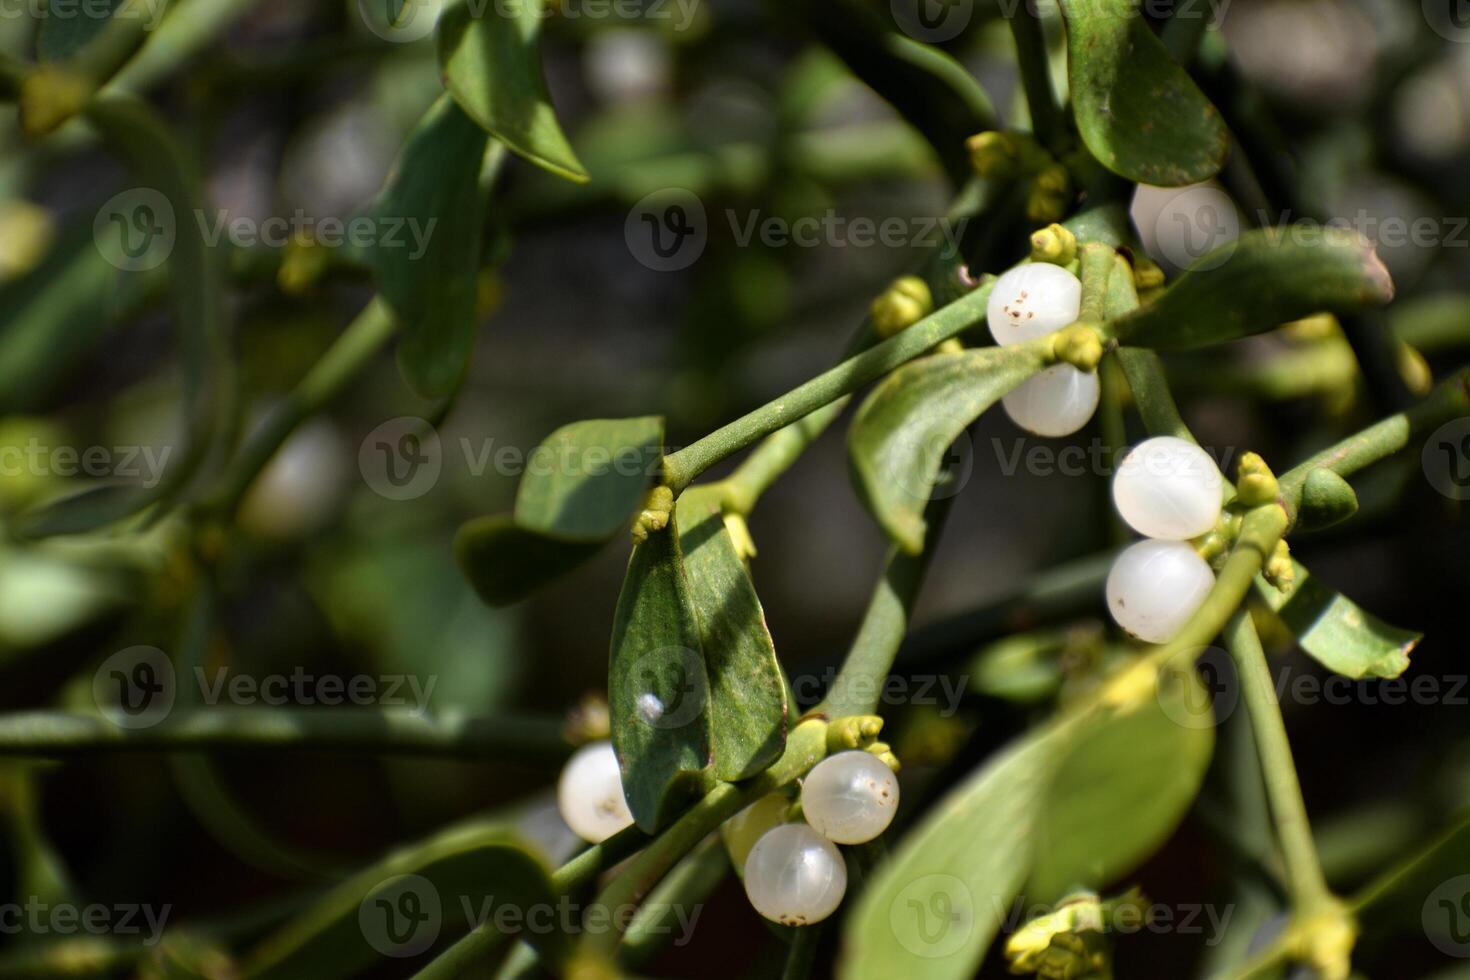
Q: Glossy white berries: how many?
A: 7